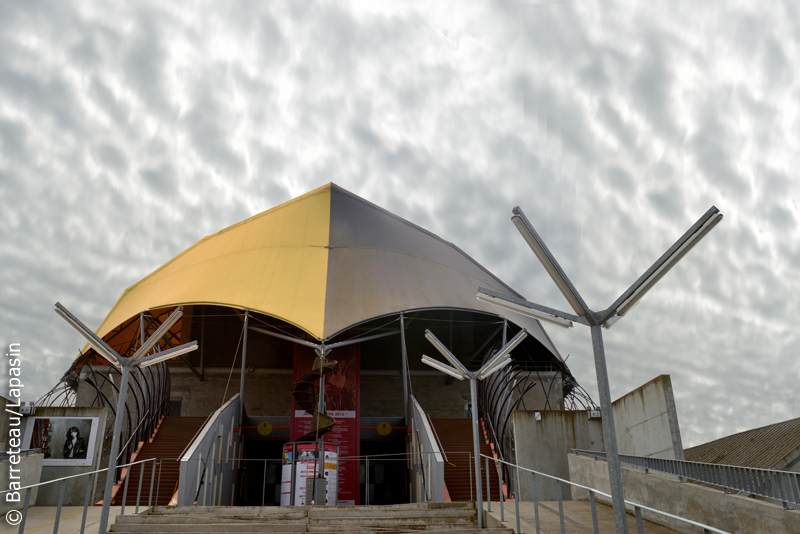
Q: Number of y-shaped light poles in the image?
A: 3